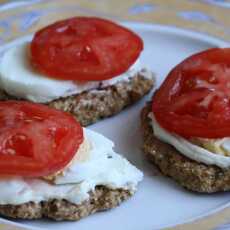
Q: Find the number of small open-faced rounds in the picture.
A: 3